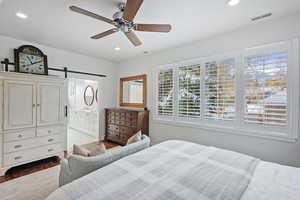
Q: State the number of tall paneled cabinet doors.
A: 2